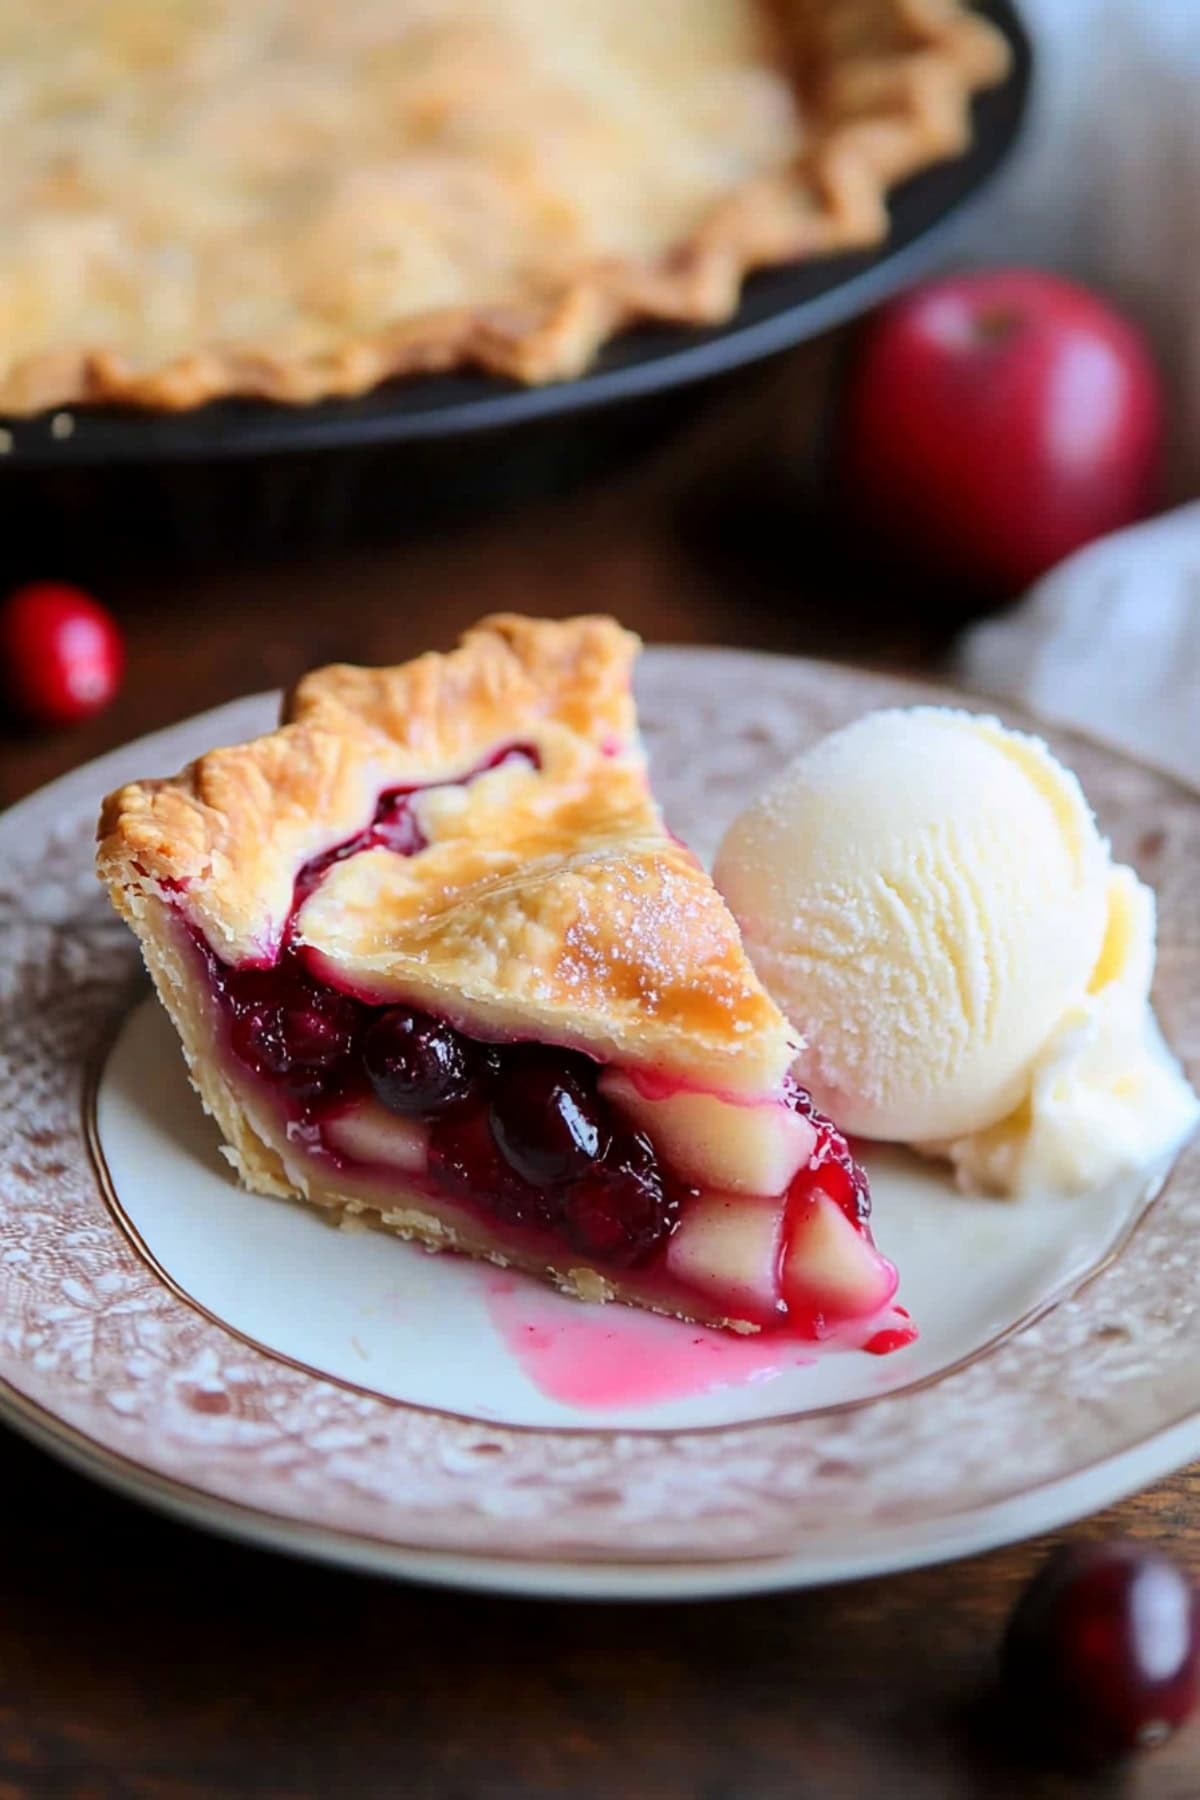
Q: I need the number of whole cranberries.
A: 2